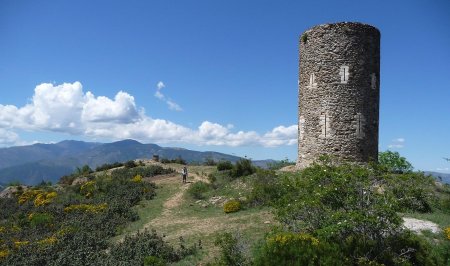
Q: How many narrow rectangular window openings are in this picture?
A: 5